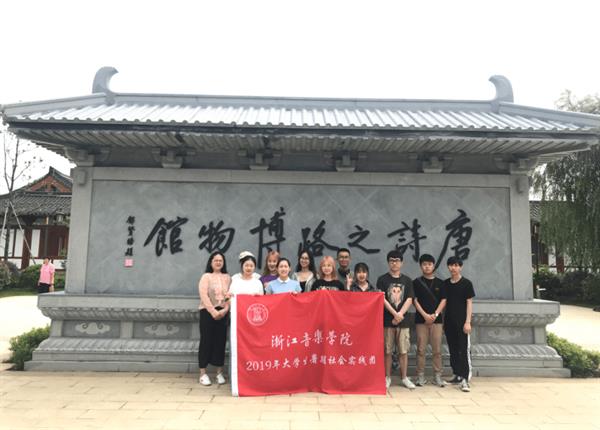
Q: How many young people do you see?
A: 11